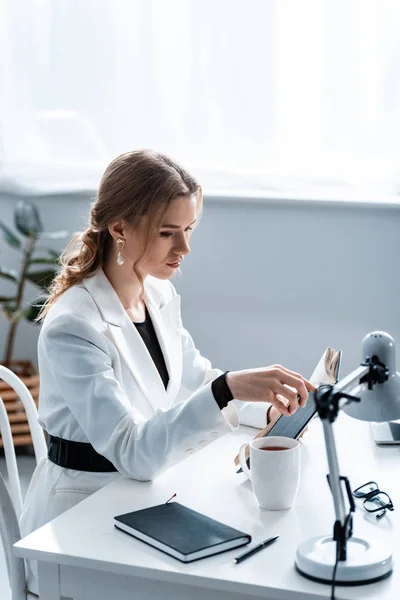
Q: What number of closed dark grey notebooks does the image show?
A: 1